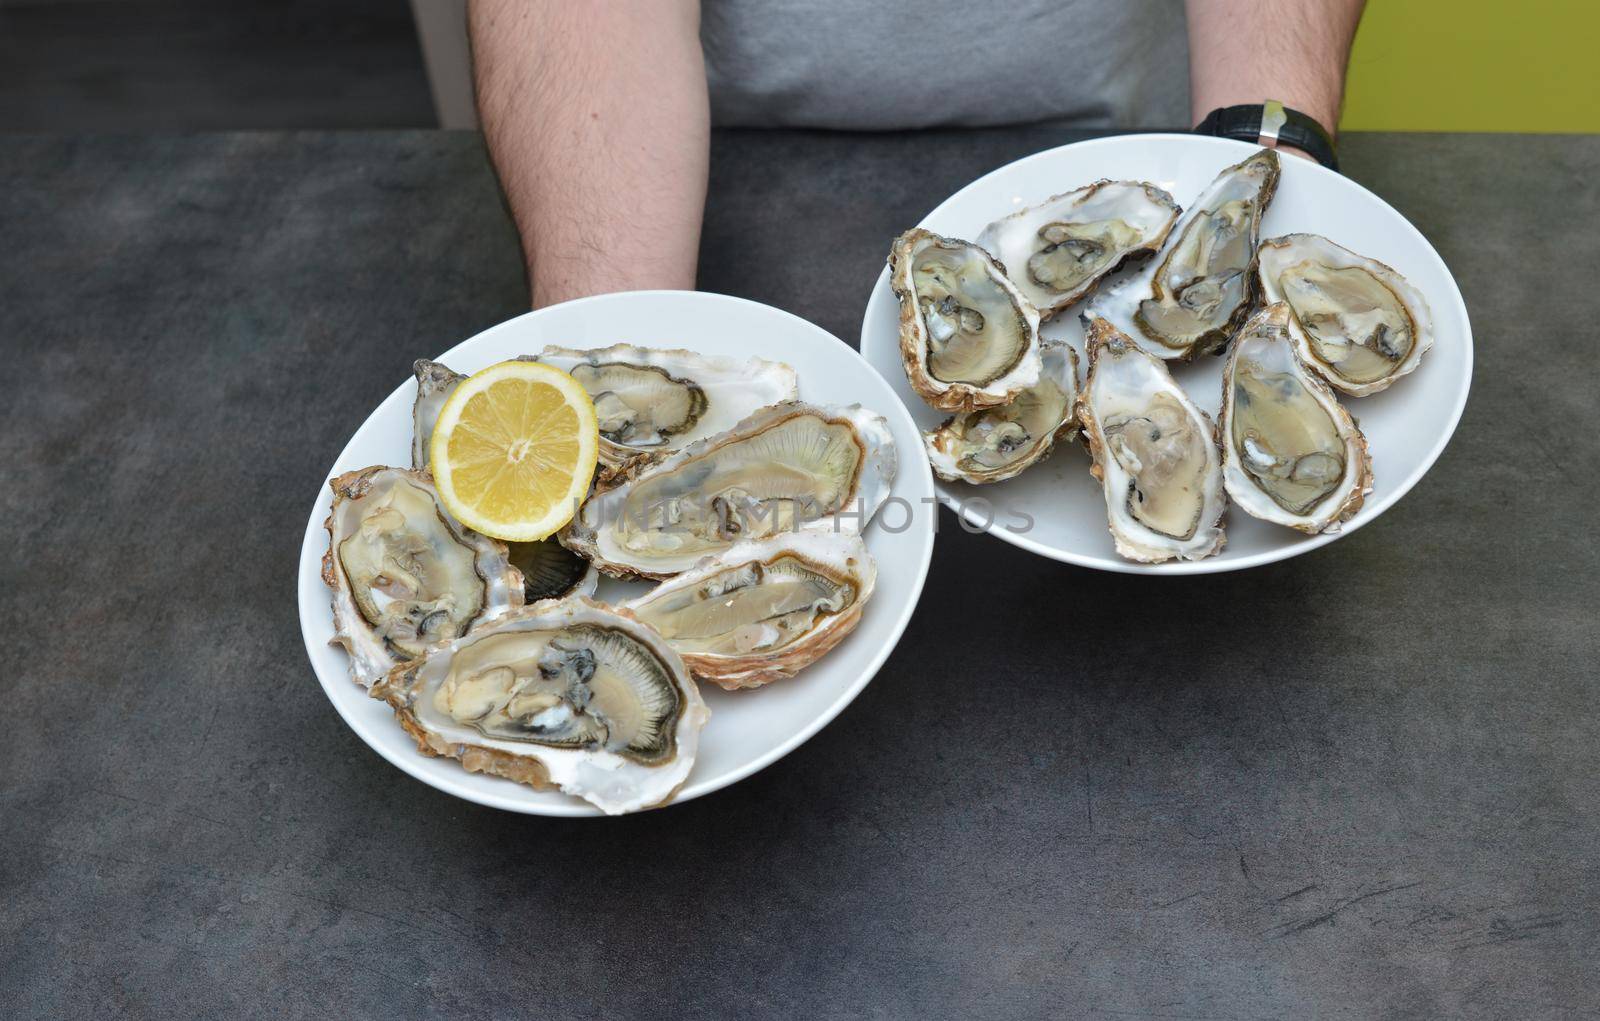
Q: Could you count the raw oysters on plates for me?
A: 13